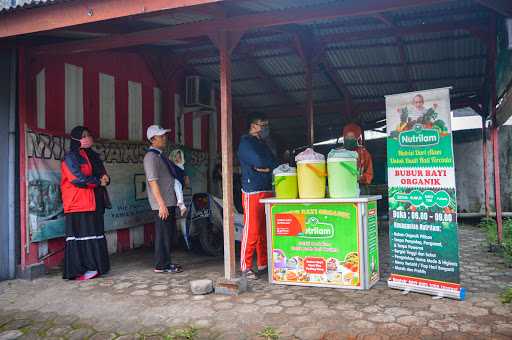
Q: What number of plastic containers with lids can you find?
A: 3